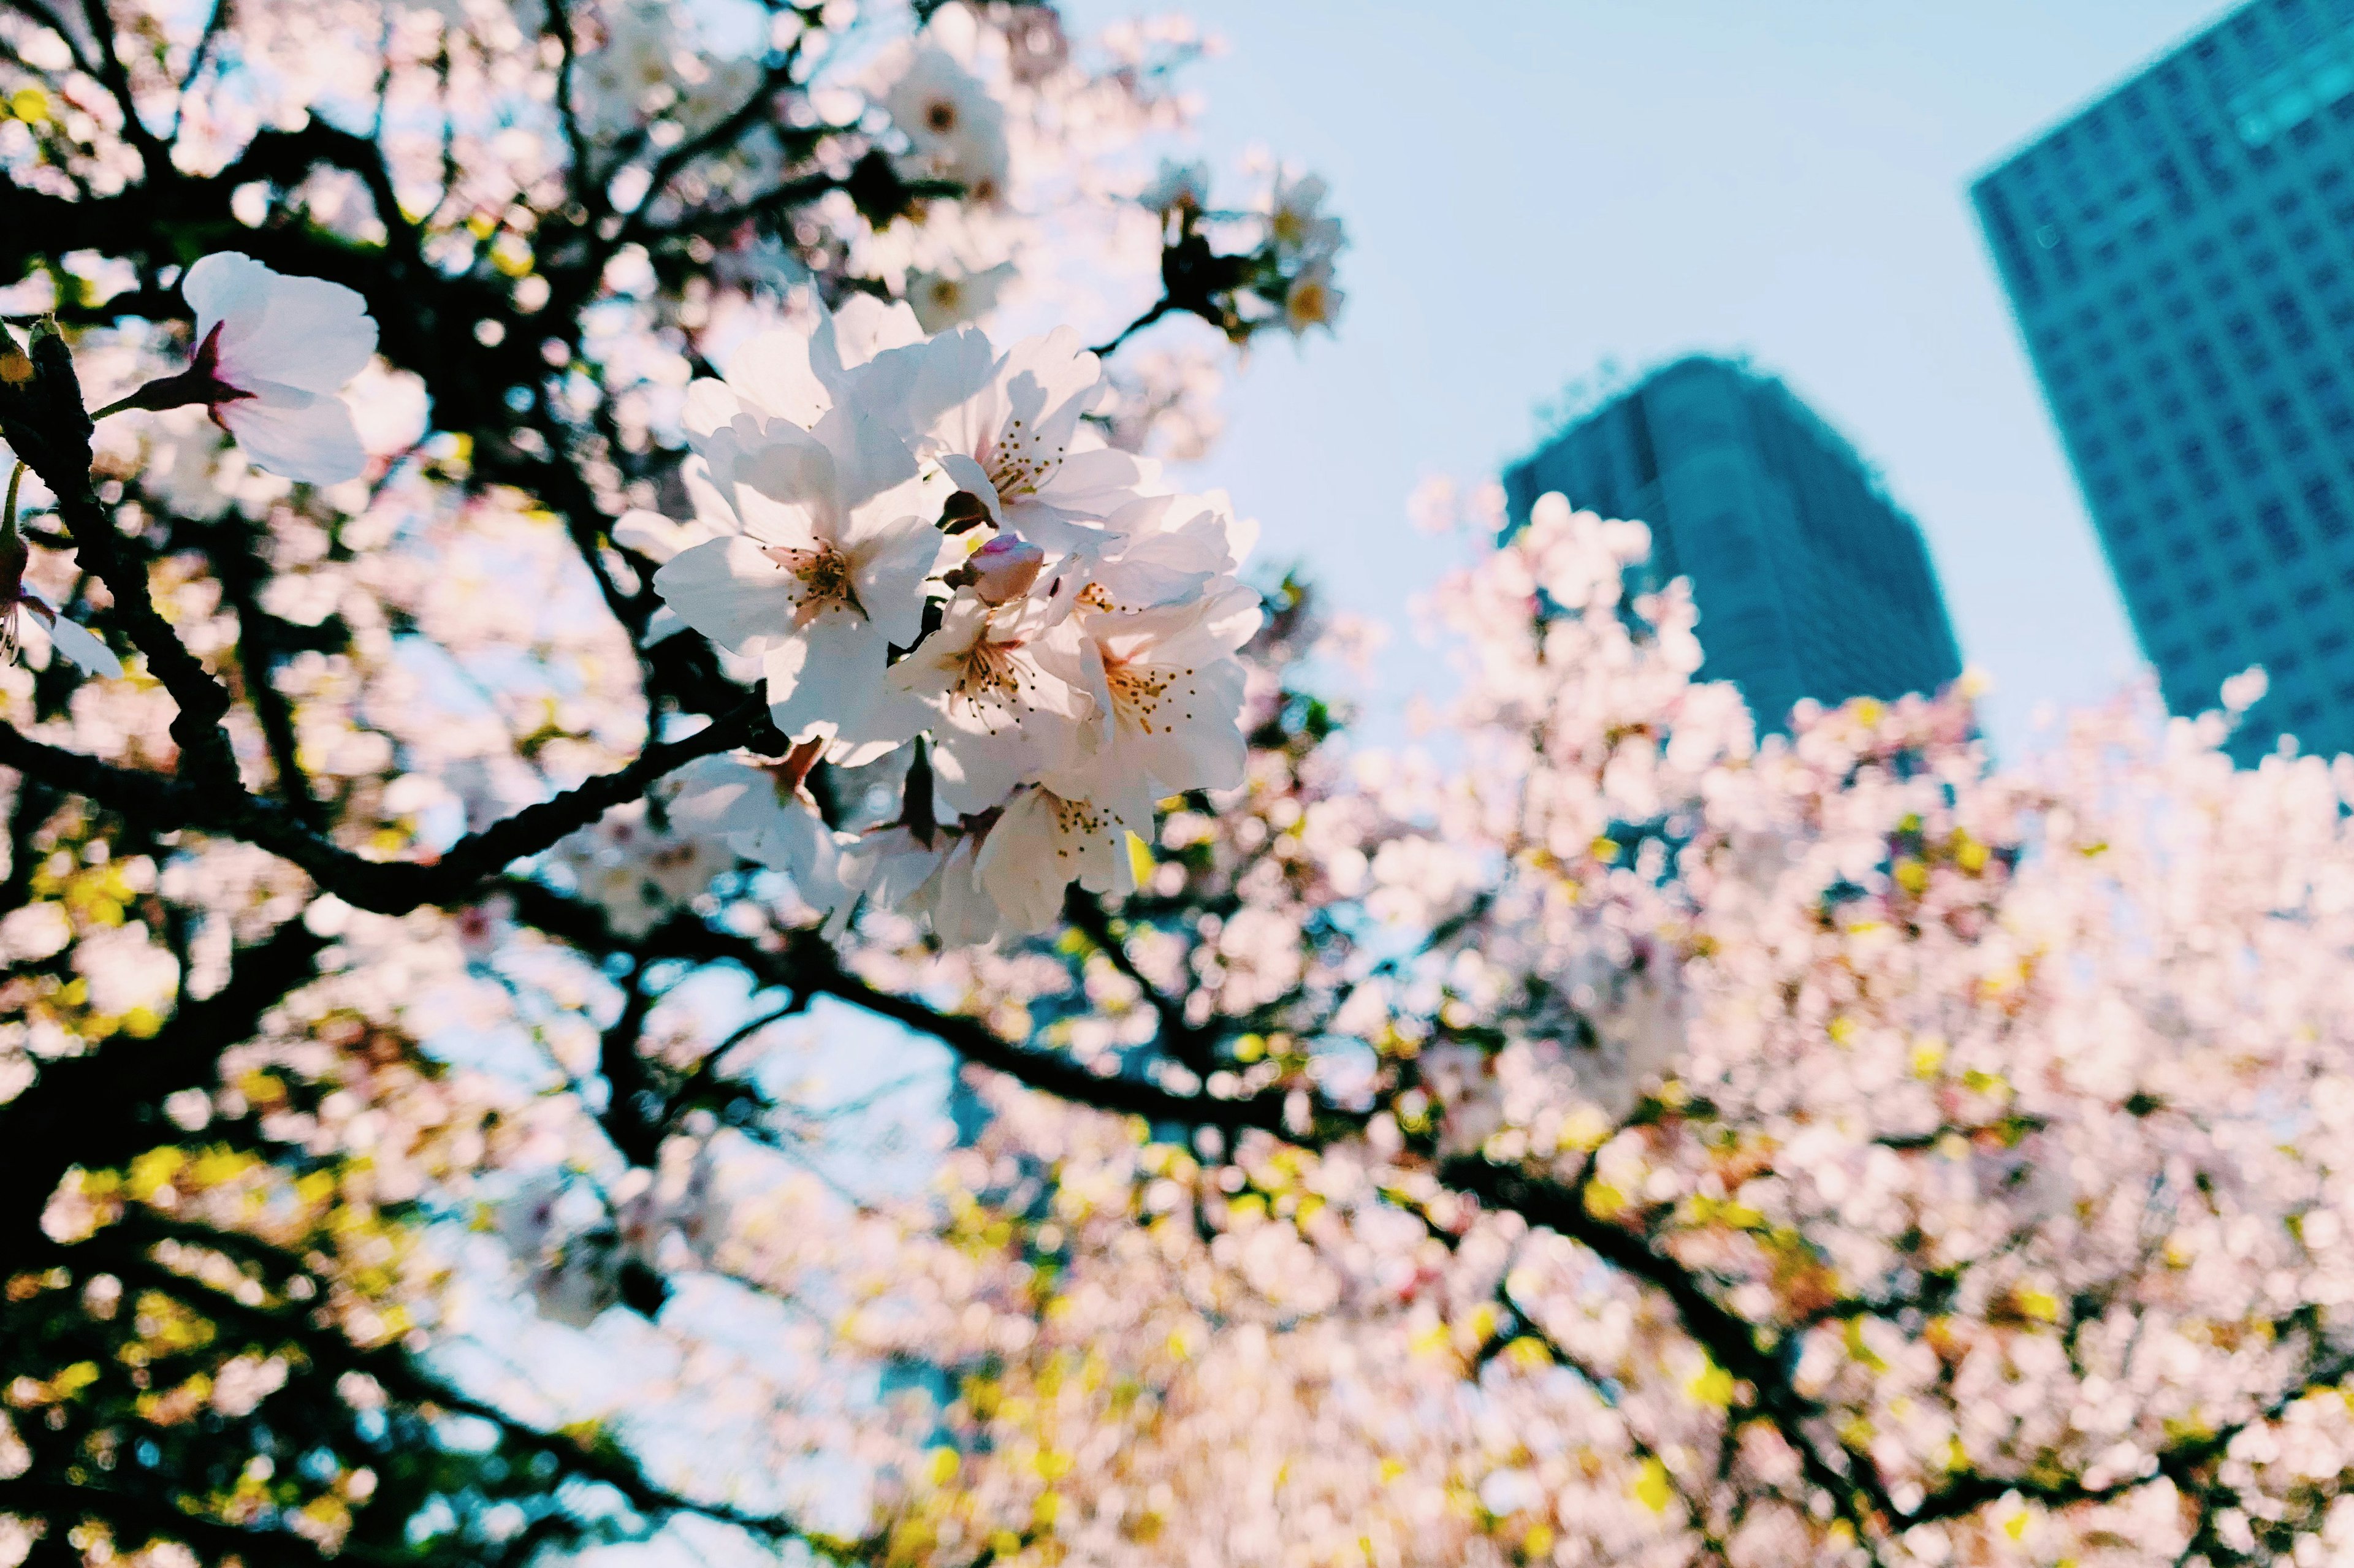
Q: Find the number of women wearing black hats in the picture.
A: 0